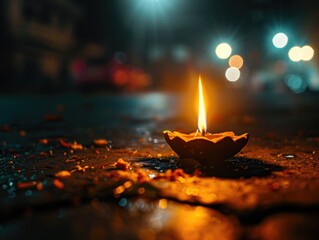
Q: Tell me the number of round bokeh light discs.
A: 6